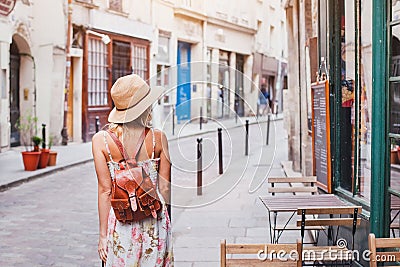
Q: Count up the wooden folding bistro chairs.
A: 4